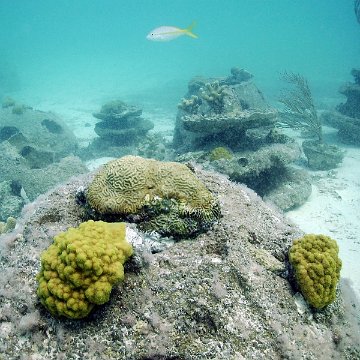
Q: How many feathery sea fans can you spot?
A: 1